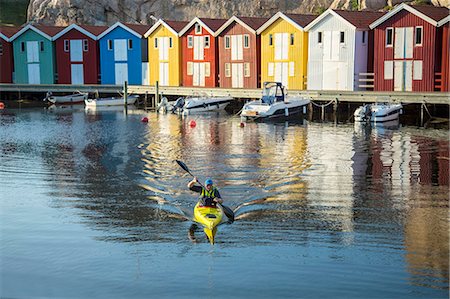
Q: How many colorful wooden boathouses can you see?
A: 11